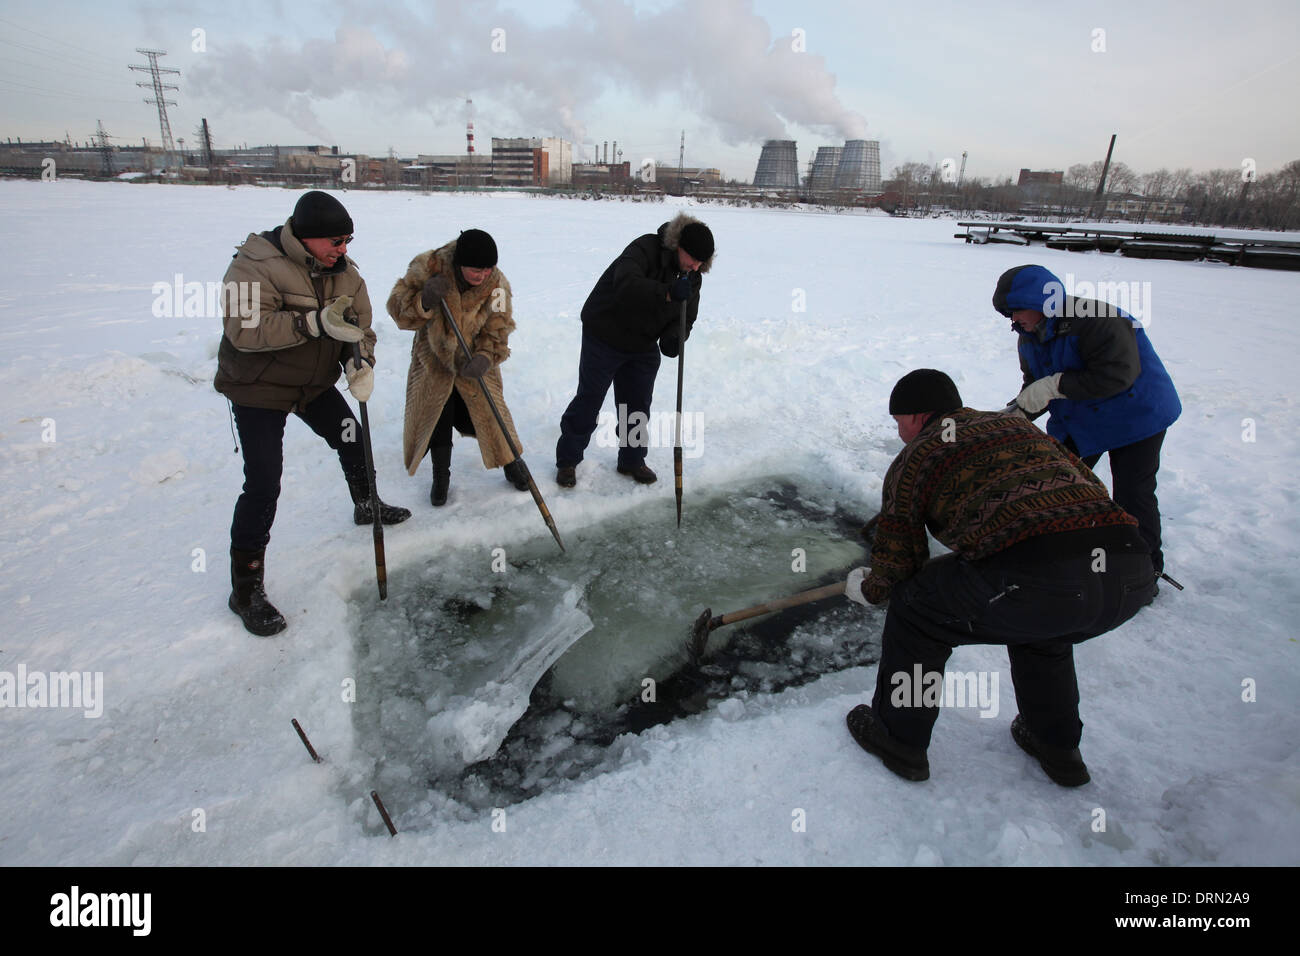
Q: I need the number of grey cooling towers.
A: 3